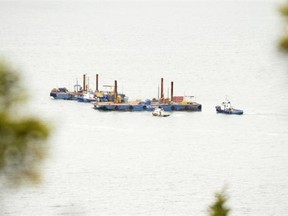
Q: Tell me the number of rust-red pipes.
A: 5